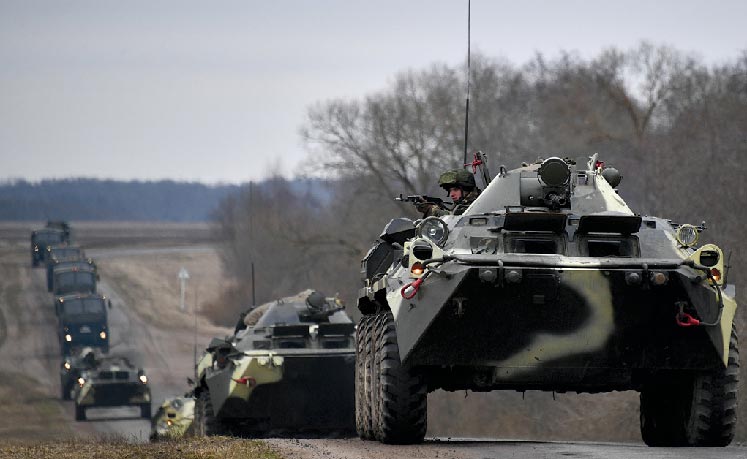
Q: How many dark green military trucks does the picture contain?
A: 5